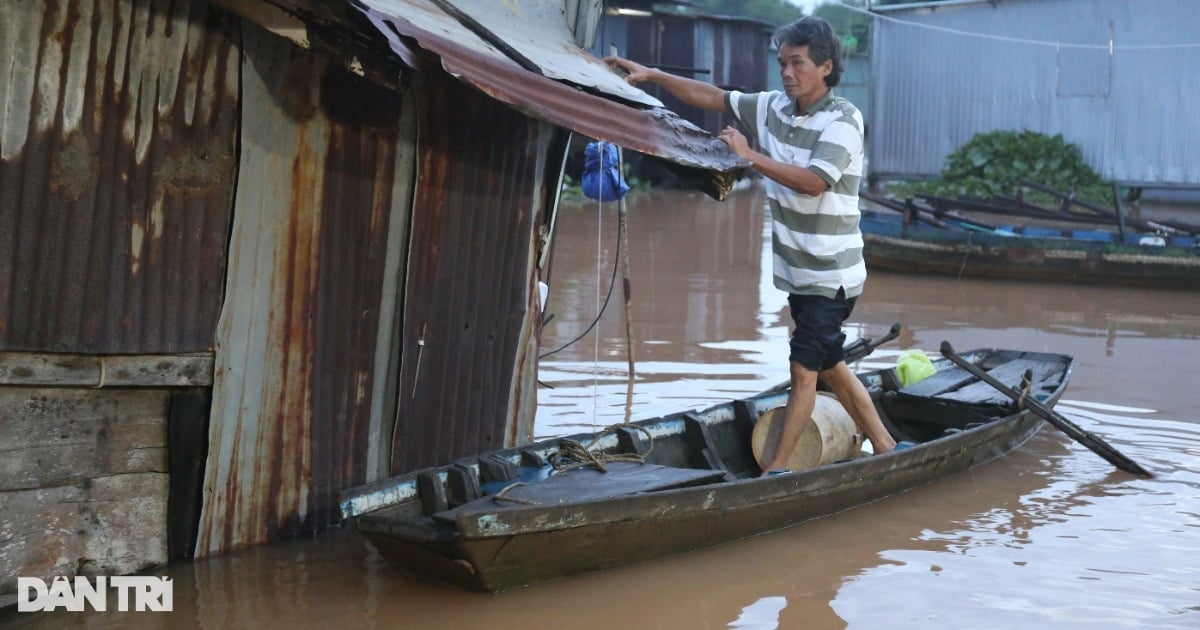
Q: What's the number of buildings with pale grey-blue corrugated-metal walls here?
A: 1